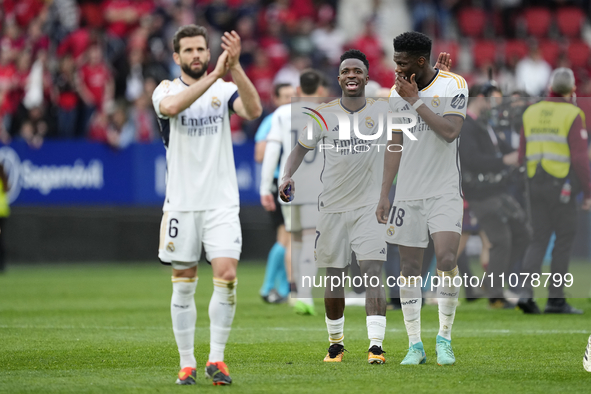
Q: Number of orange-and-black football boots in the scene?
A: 2